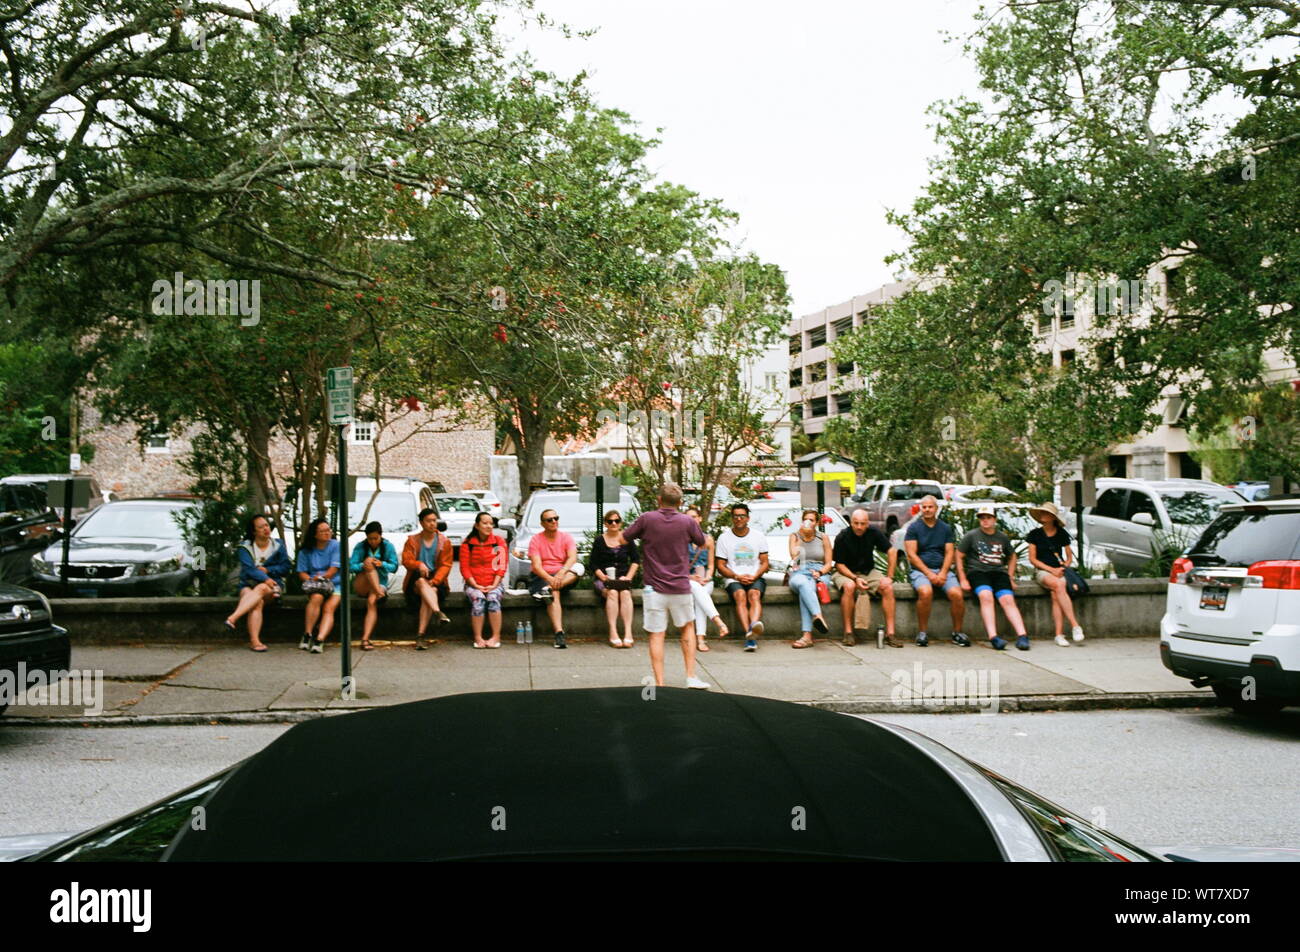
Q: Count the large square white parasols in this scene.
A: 0